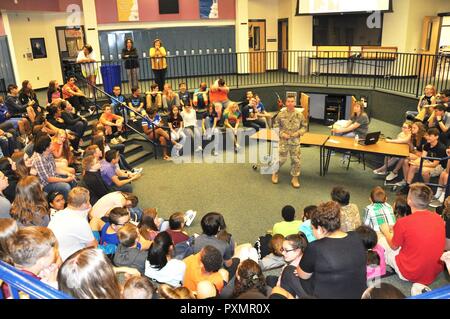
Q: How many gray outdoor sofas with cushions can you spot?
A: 0